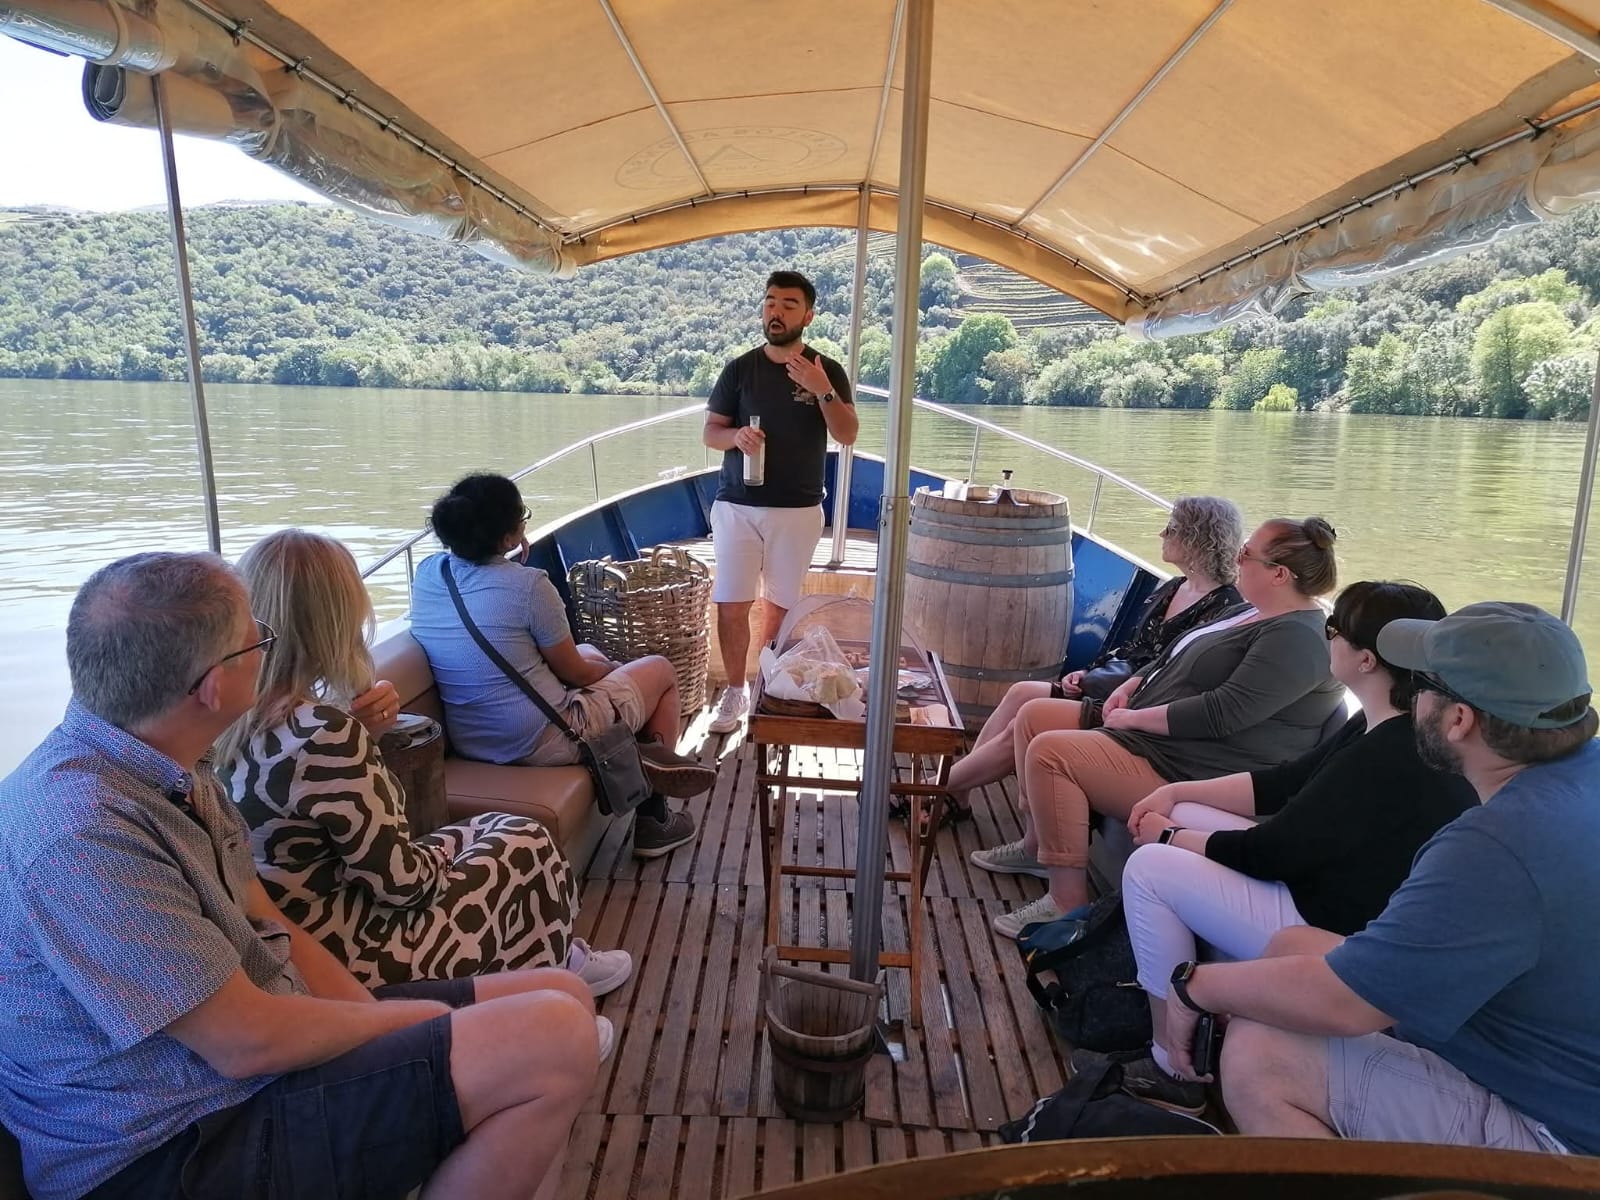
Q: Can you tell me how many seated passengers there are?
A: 7